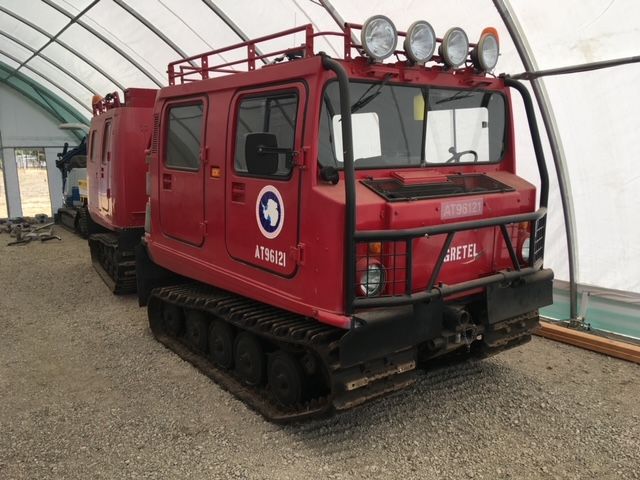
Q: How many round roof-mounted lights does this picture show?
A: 4